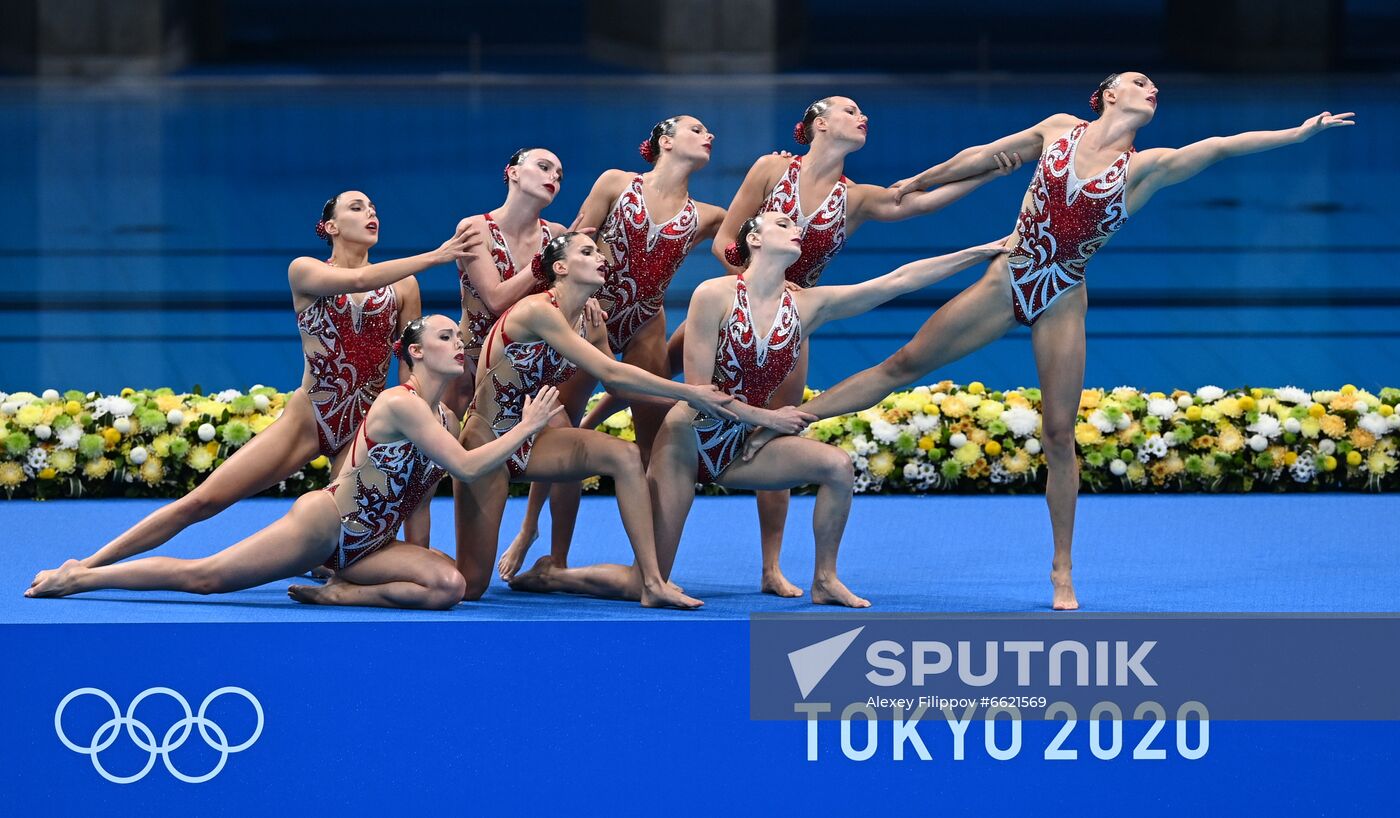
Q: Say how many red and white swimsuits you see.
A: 8